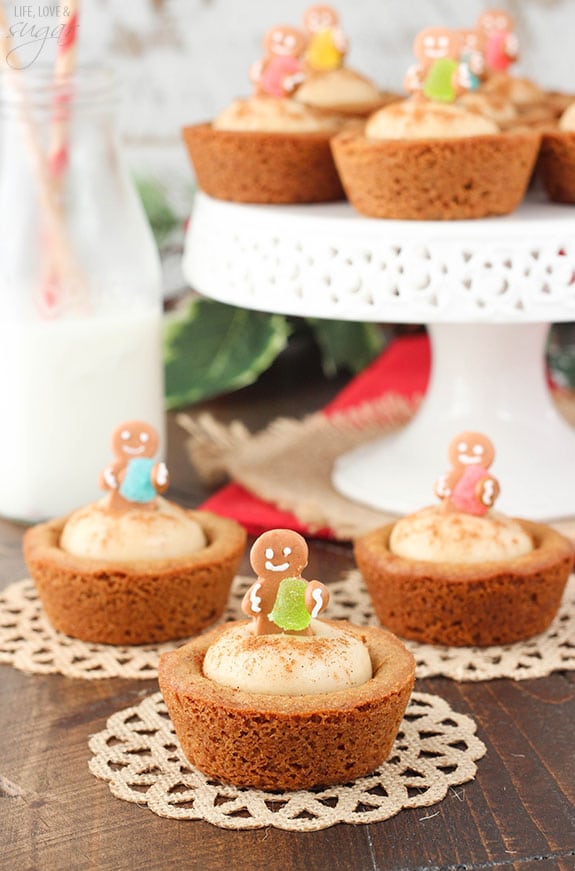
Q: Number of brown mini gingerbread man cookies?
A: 8